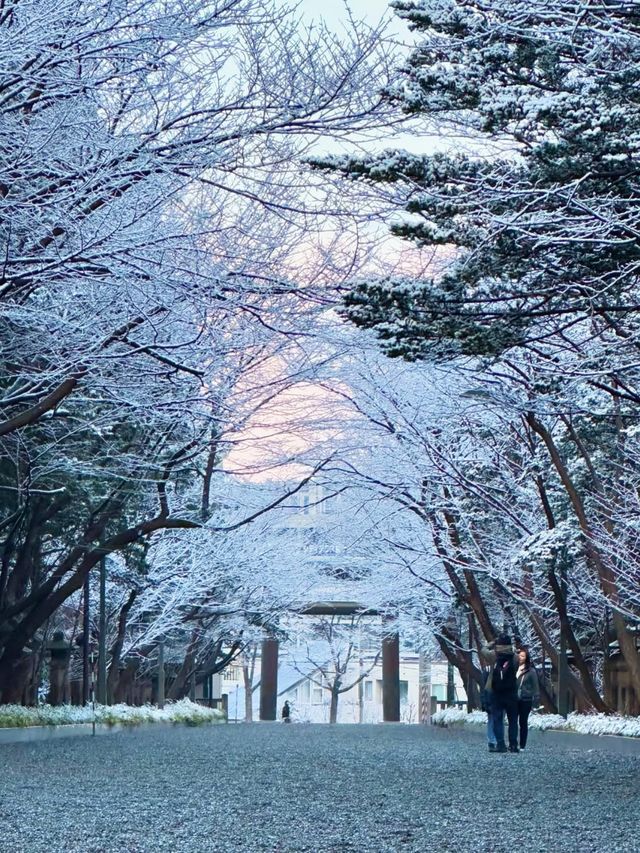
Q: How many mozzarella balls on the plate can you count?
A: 0